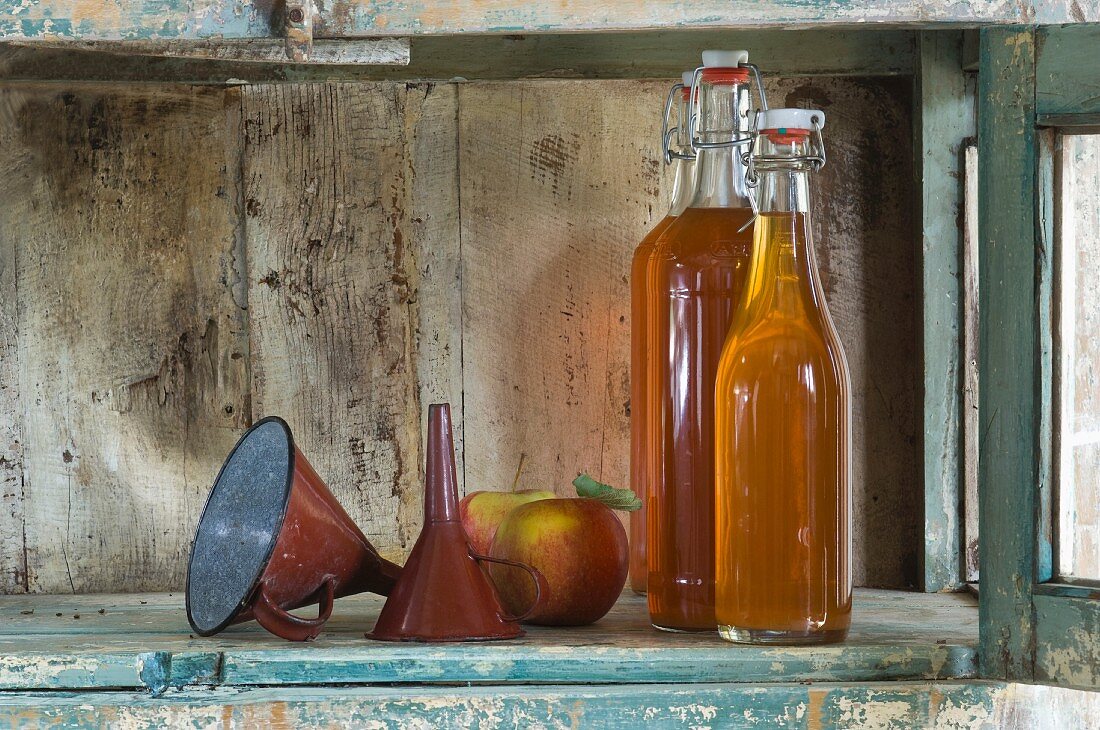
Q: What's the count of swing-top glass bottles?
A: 3